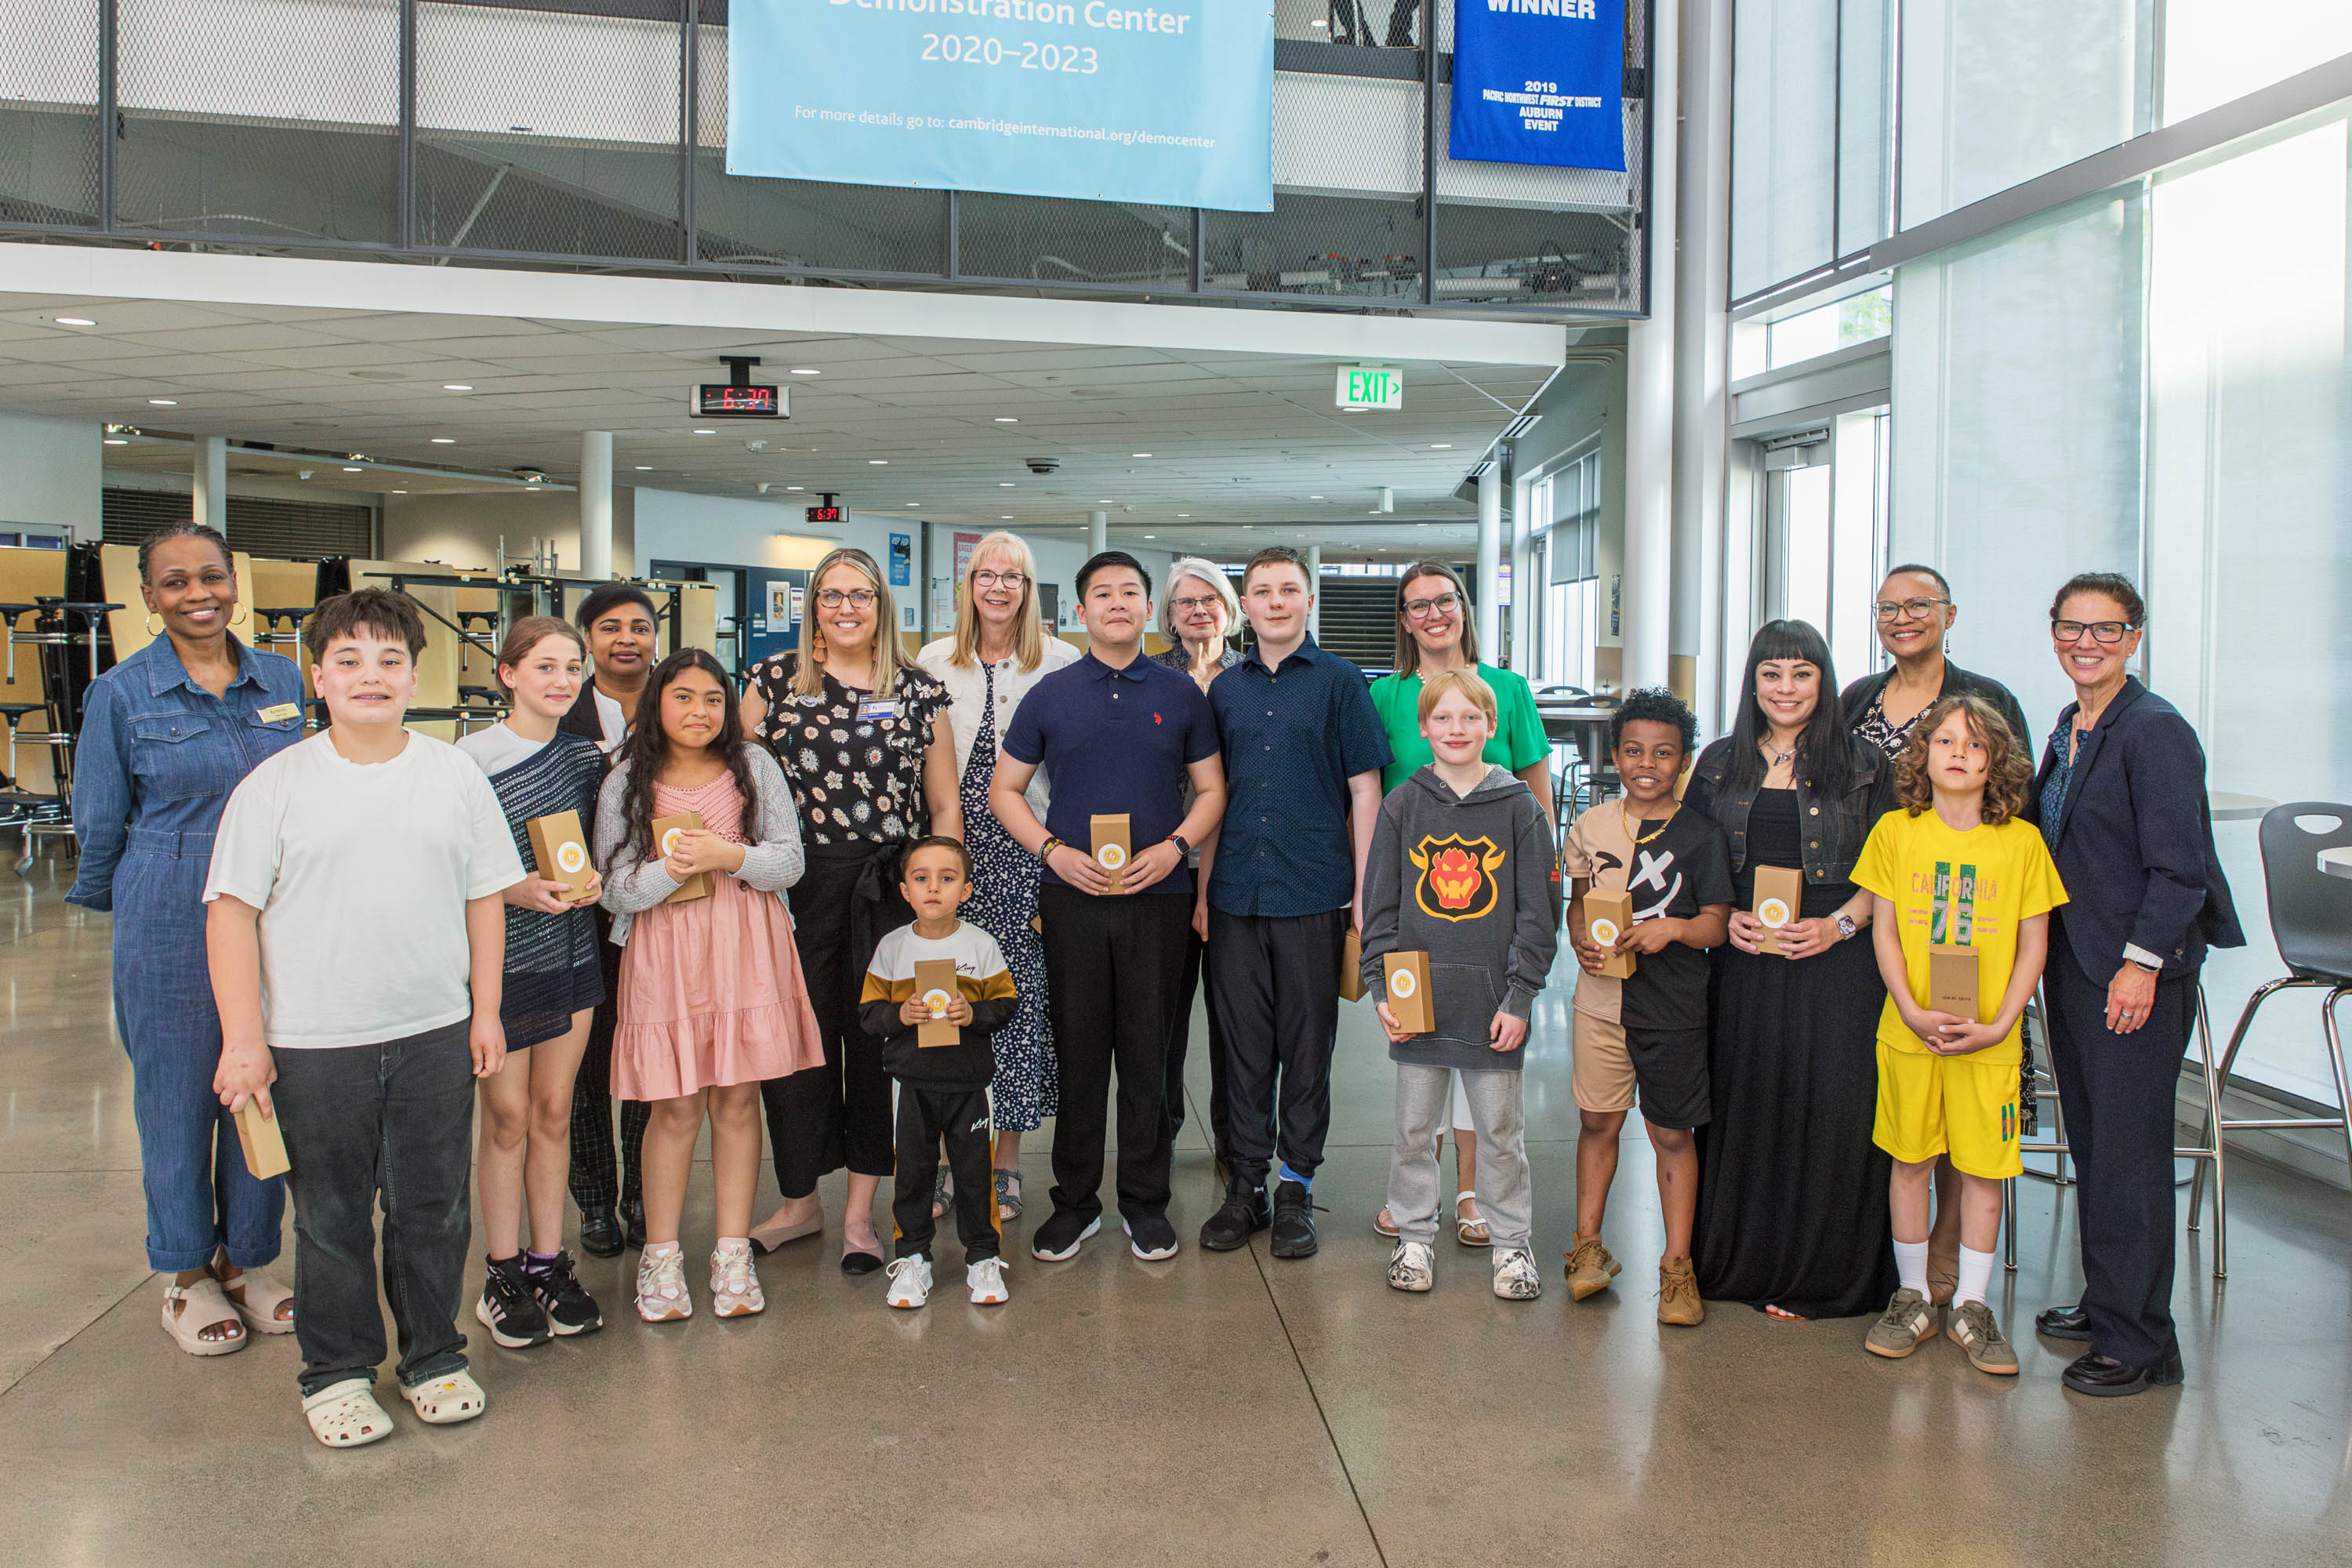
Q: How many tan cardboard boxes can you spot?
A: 10